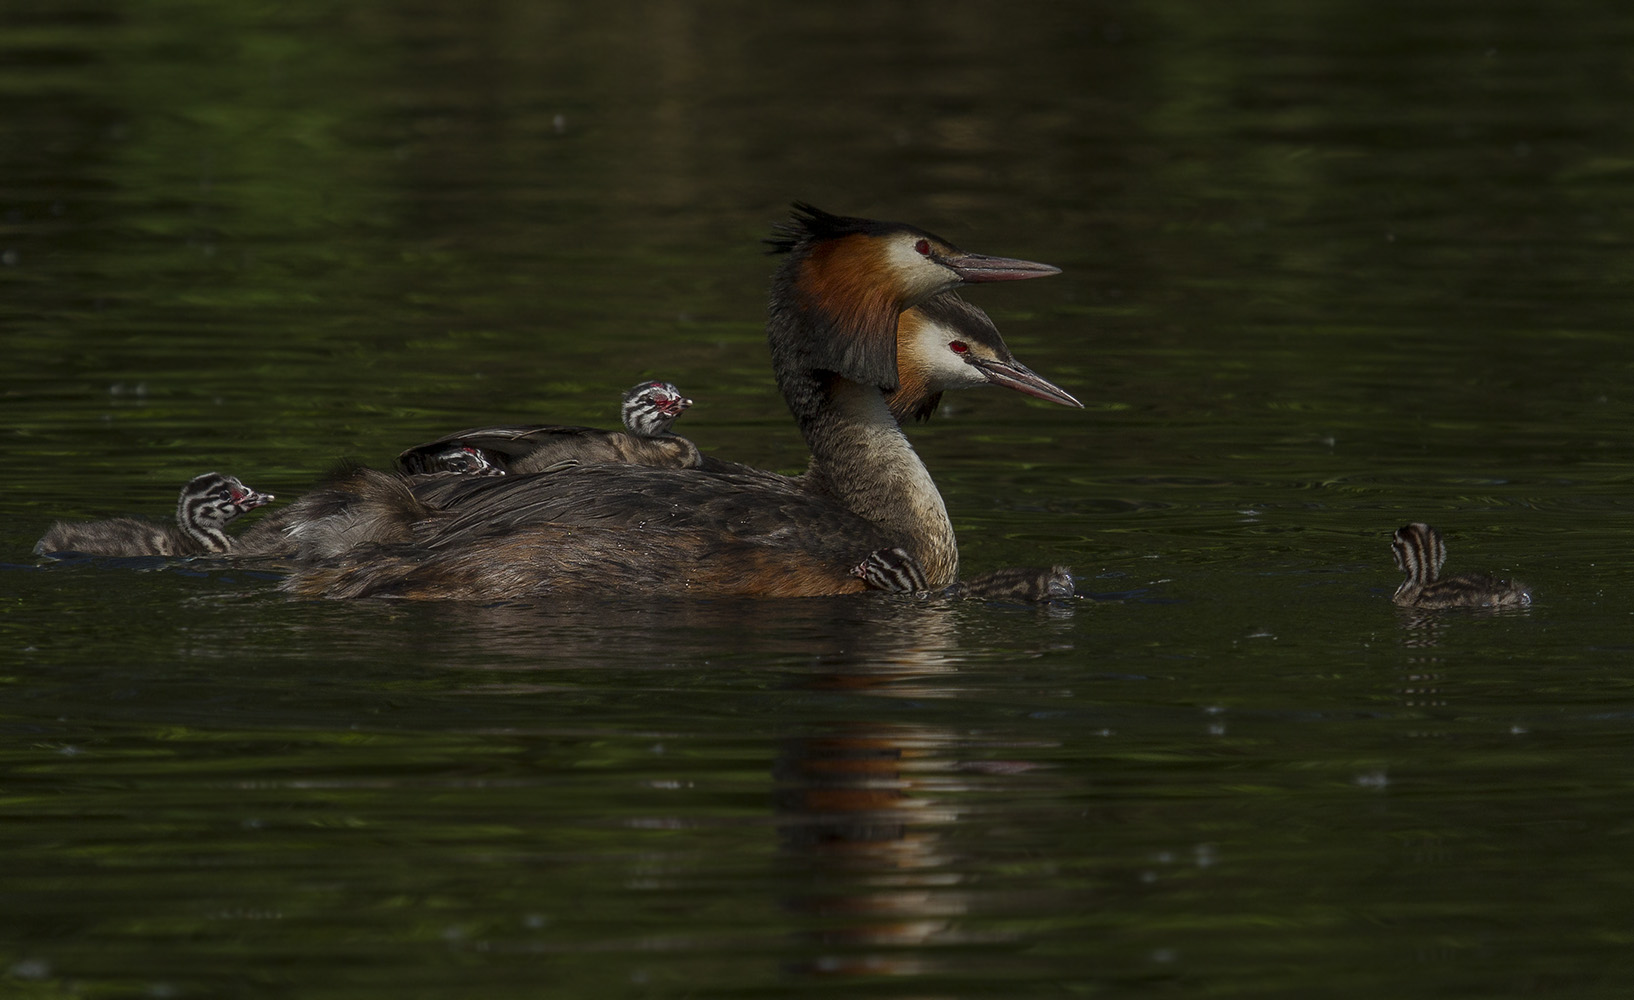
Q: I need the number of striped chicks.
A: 5